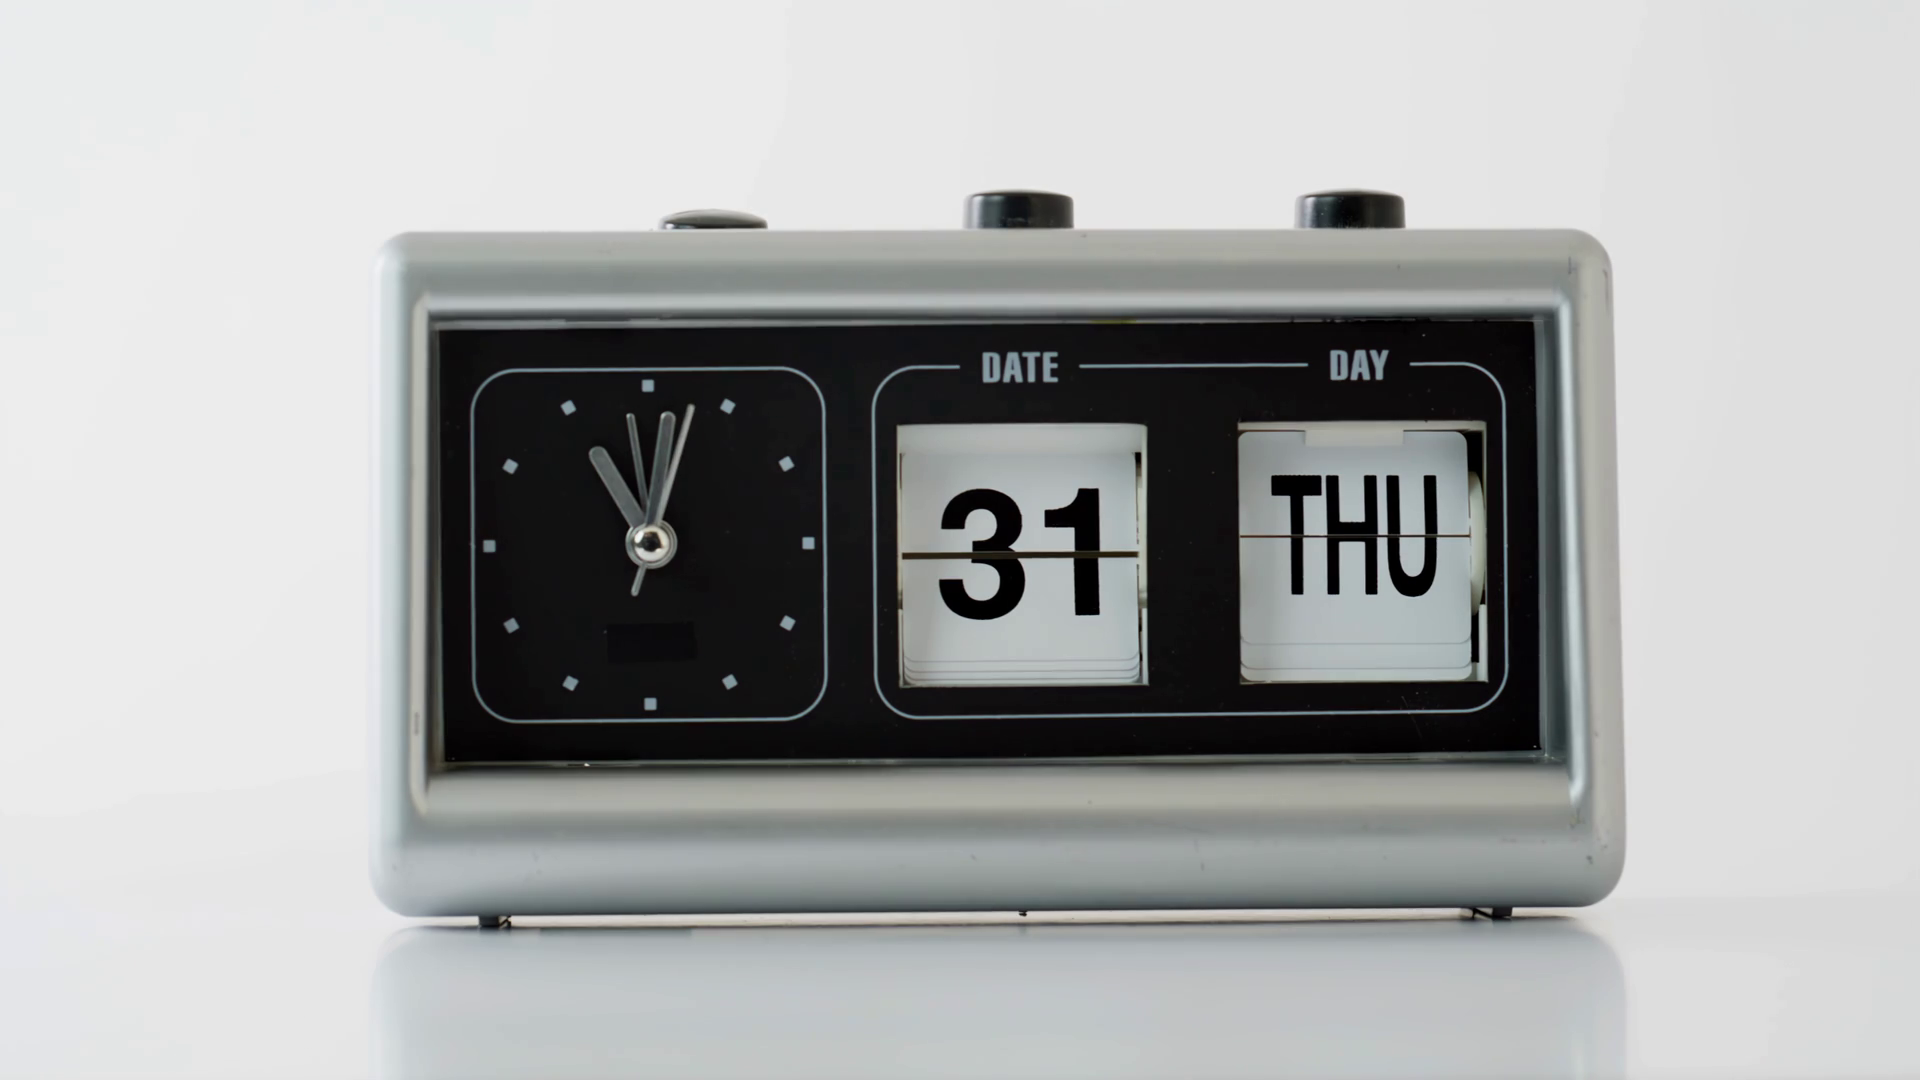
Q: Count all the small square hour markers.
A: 12